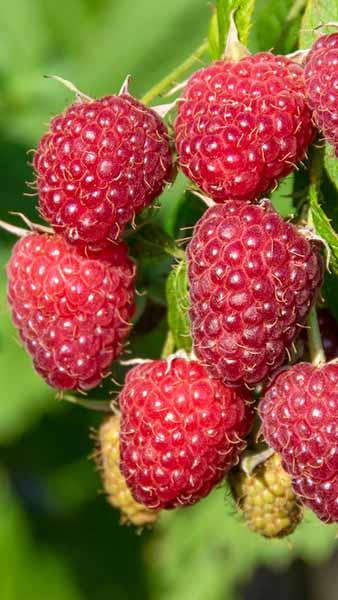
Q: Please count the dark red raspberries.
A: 7